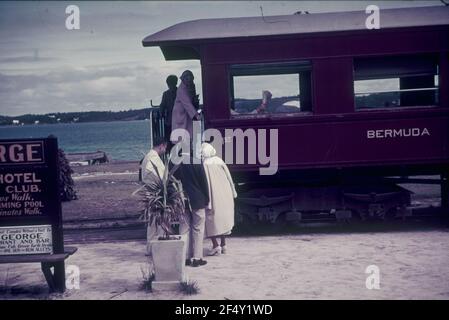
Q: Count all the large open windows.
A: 2